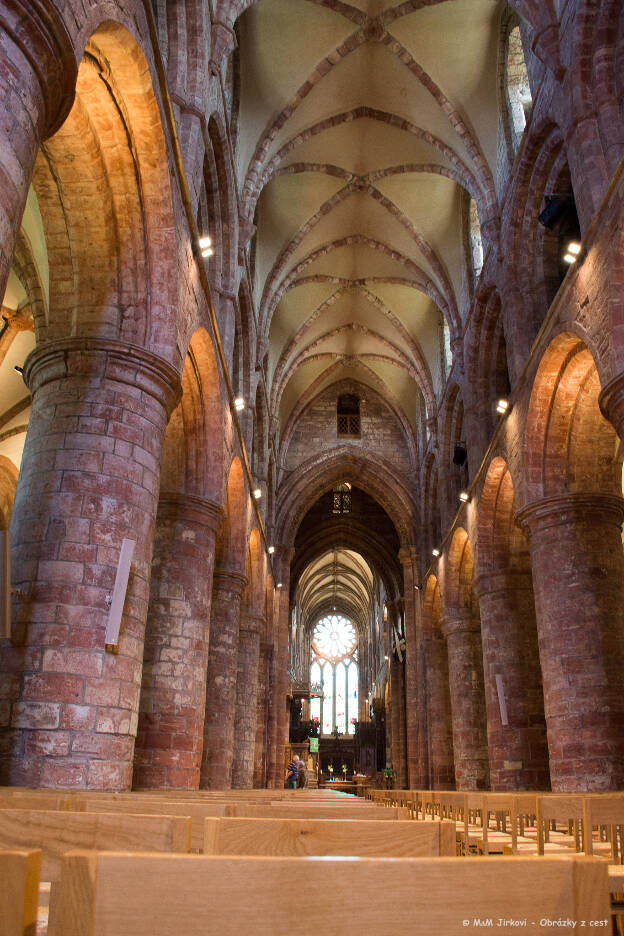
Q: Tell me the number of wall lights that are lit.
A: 10